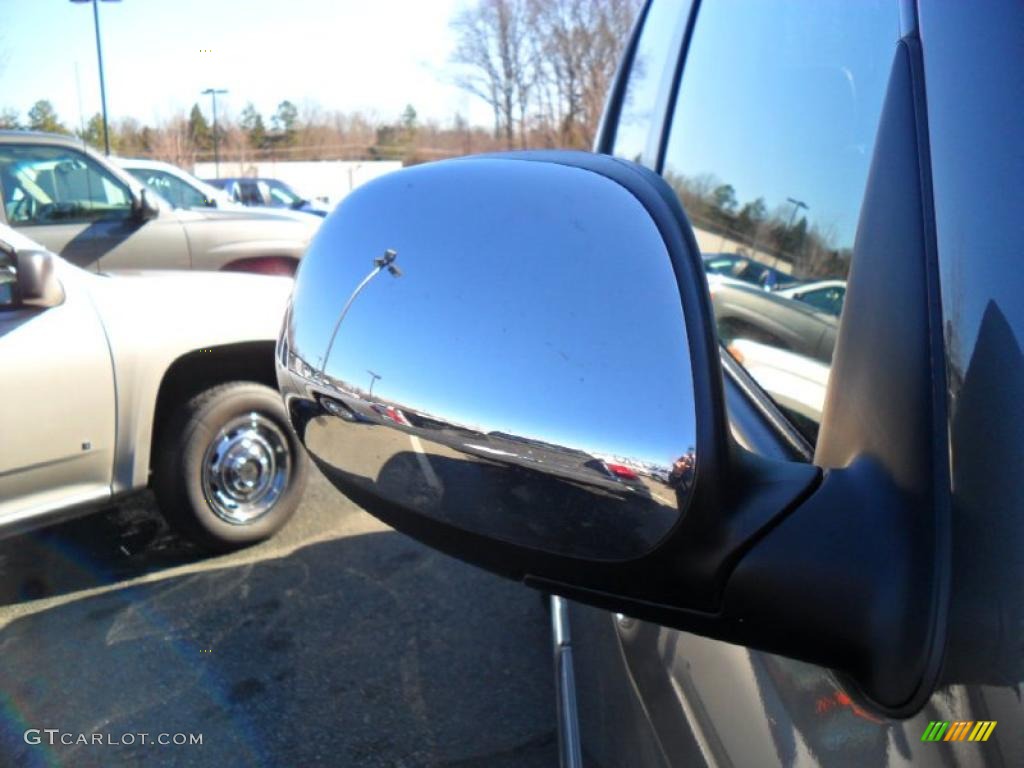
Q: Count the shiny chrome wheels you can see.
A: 1